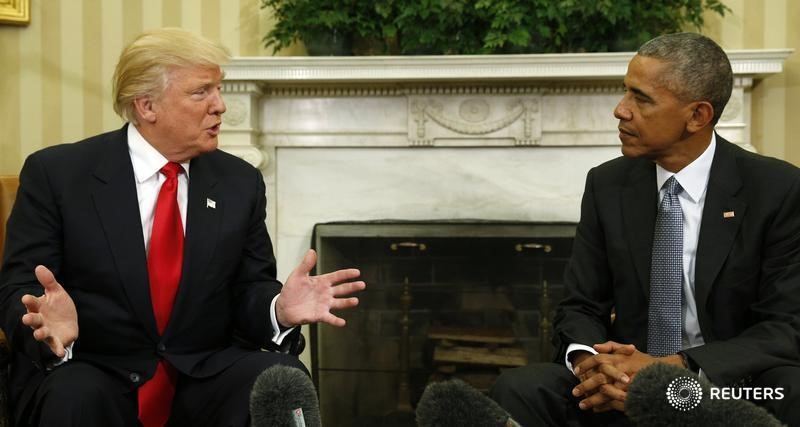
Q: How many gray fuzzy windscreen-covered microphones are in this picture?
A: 3